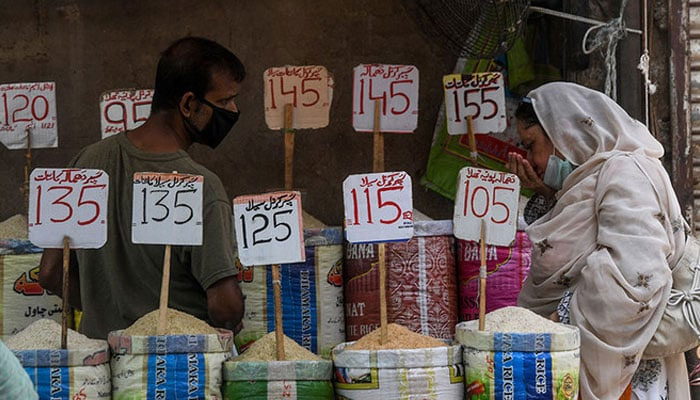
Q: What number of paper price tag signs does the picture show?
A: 10